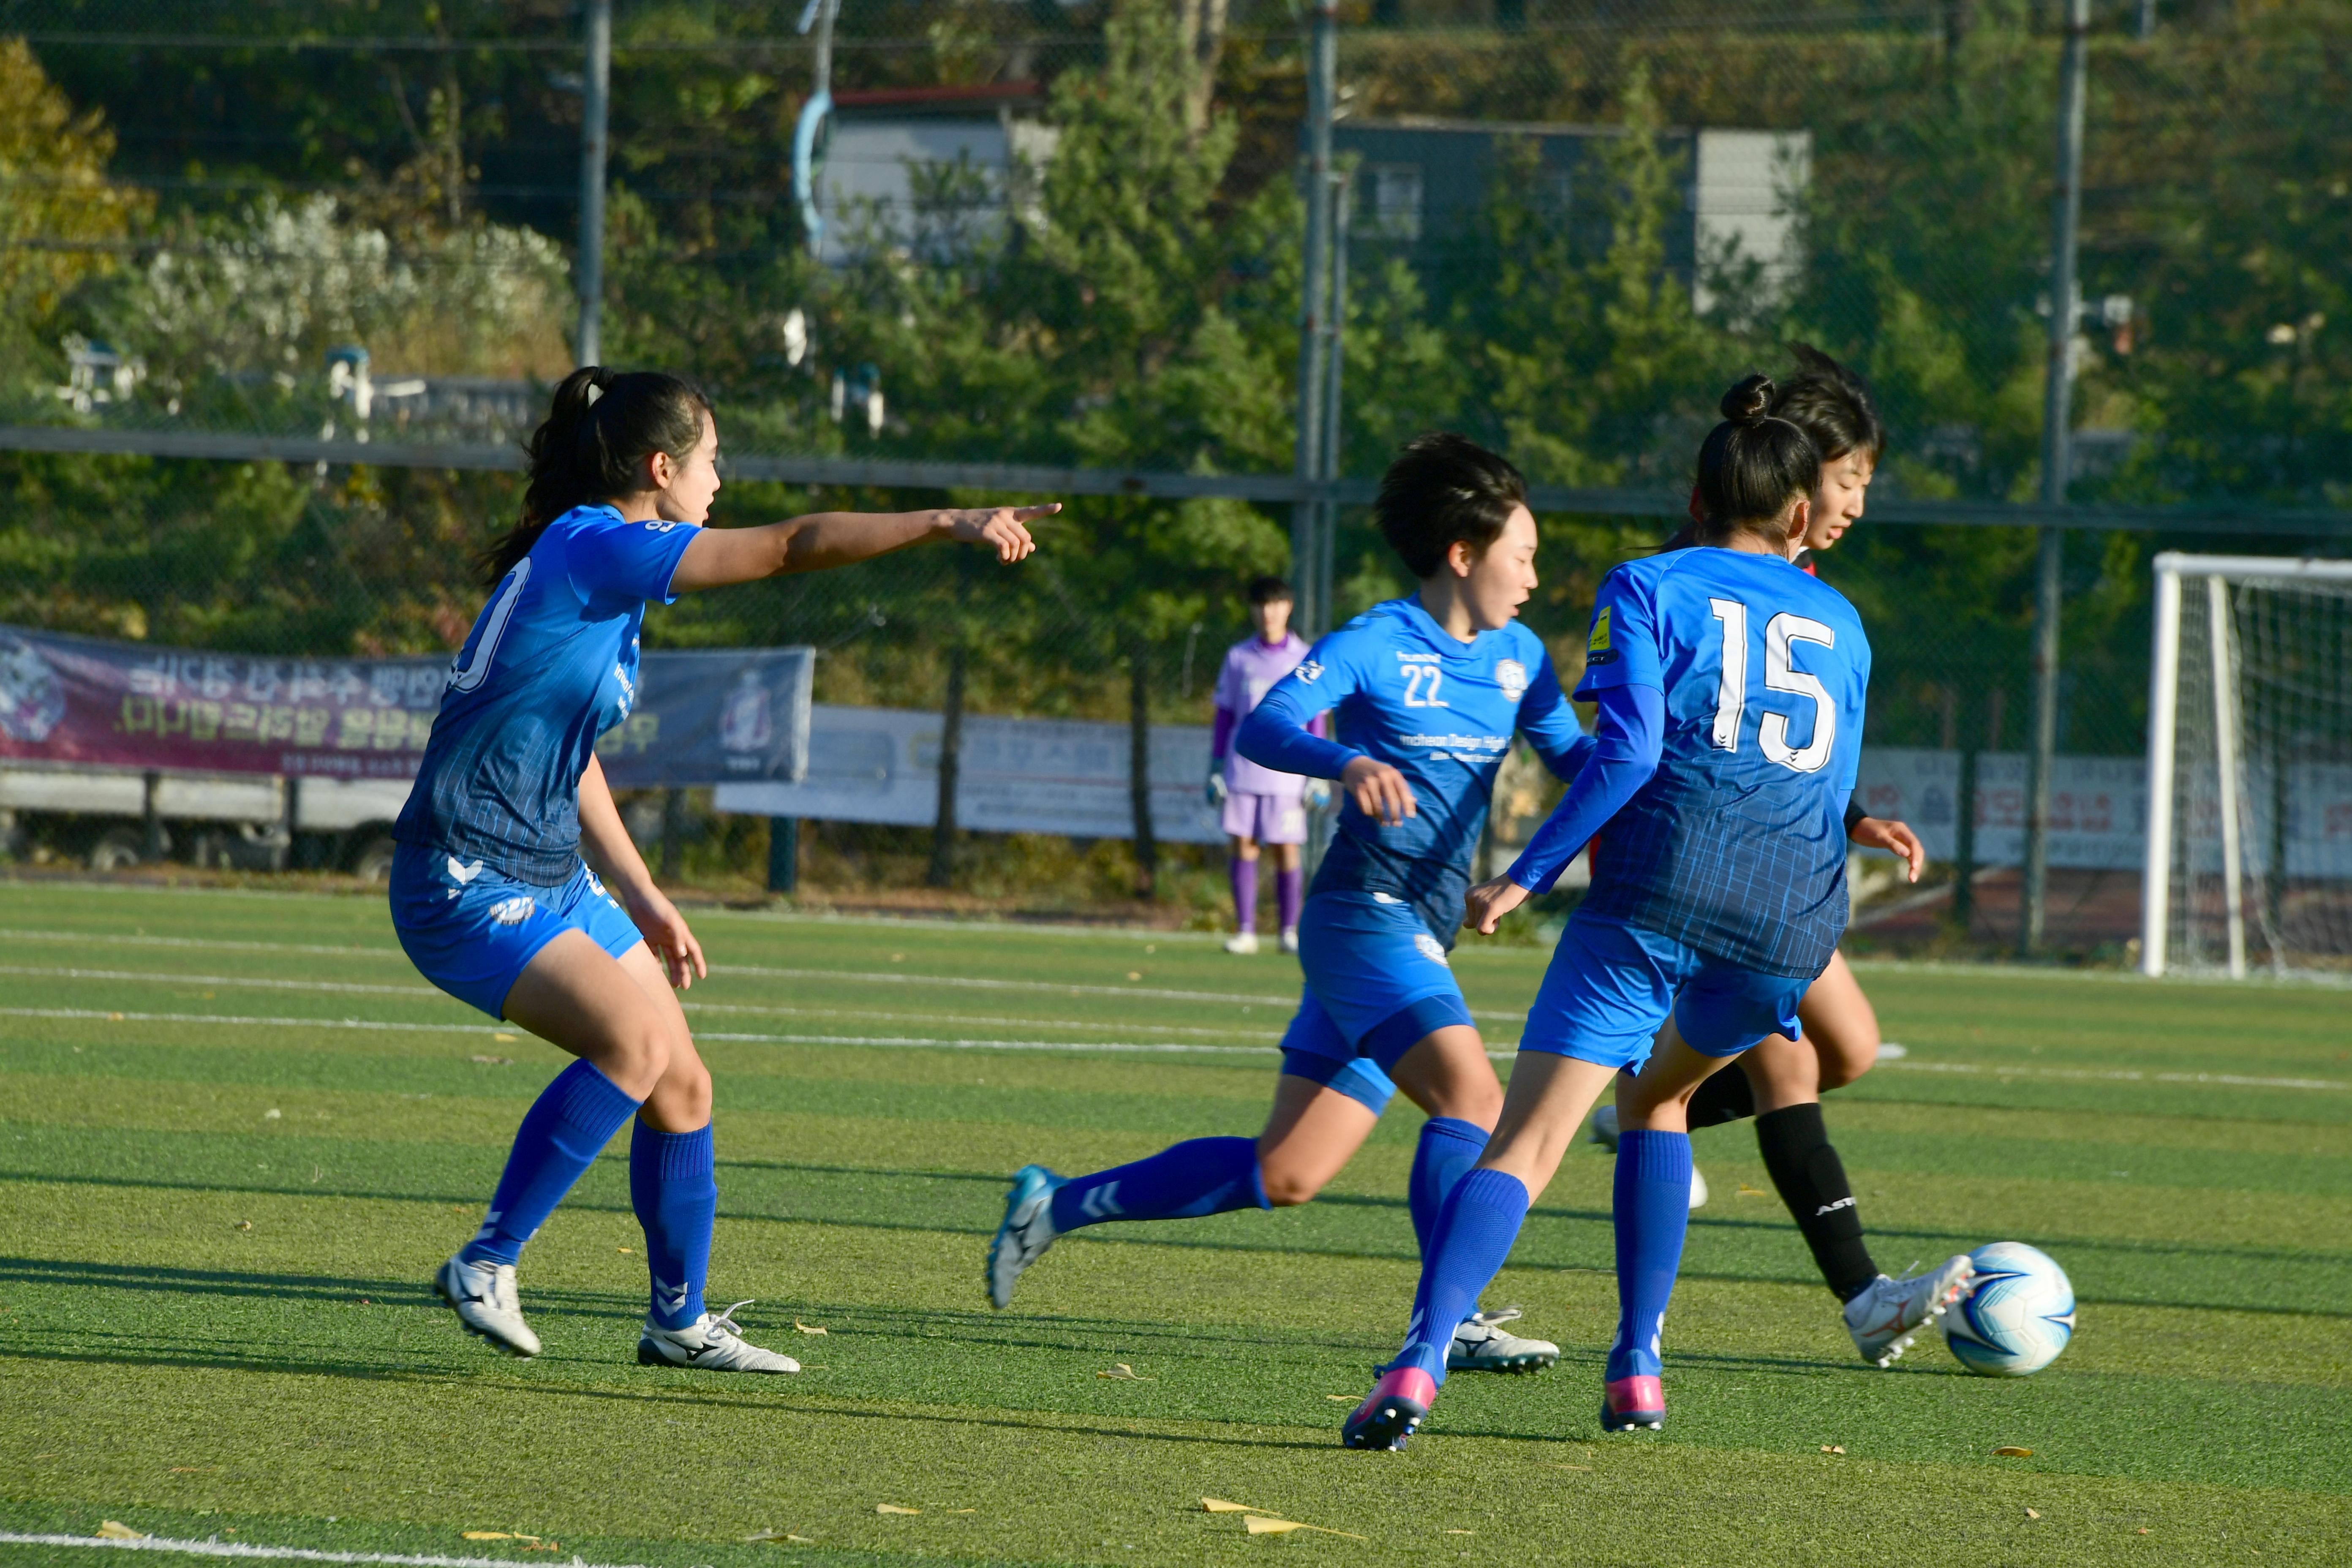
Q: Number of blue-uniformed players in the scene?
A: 3